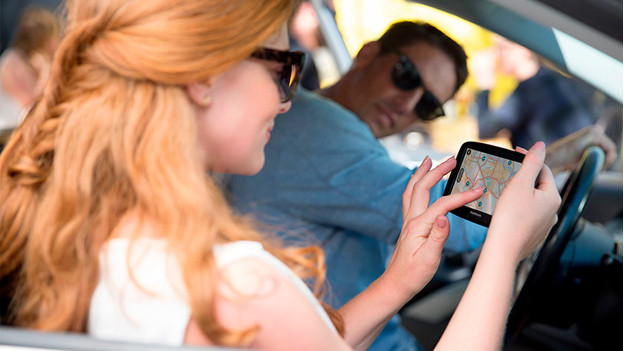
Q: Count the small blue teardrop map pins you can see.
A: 5